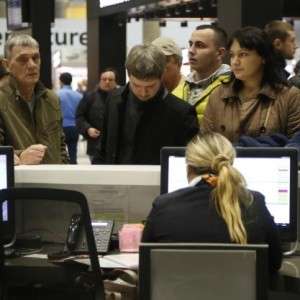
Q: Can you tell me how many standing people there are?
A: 8